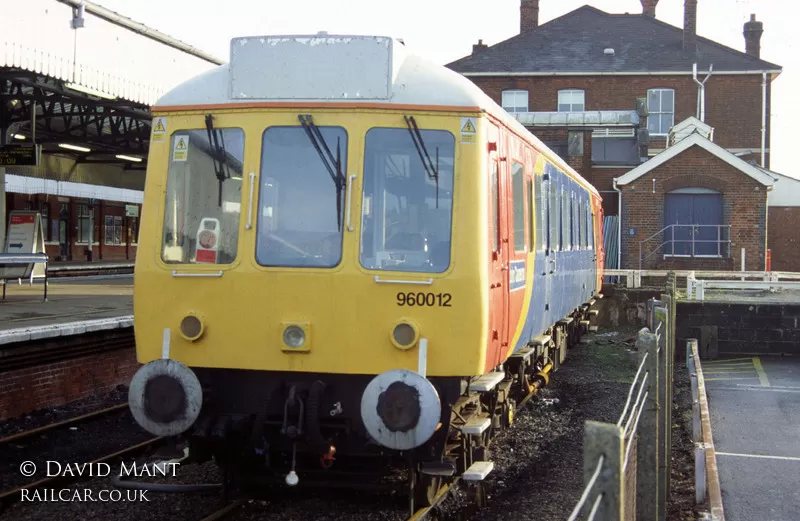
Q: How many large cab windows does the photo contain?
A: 3